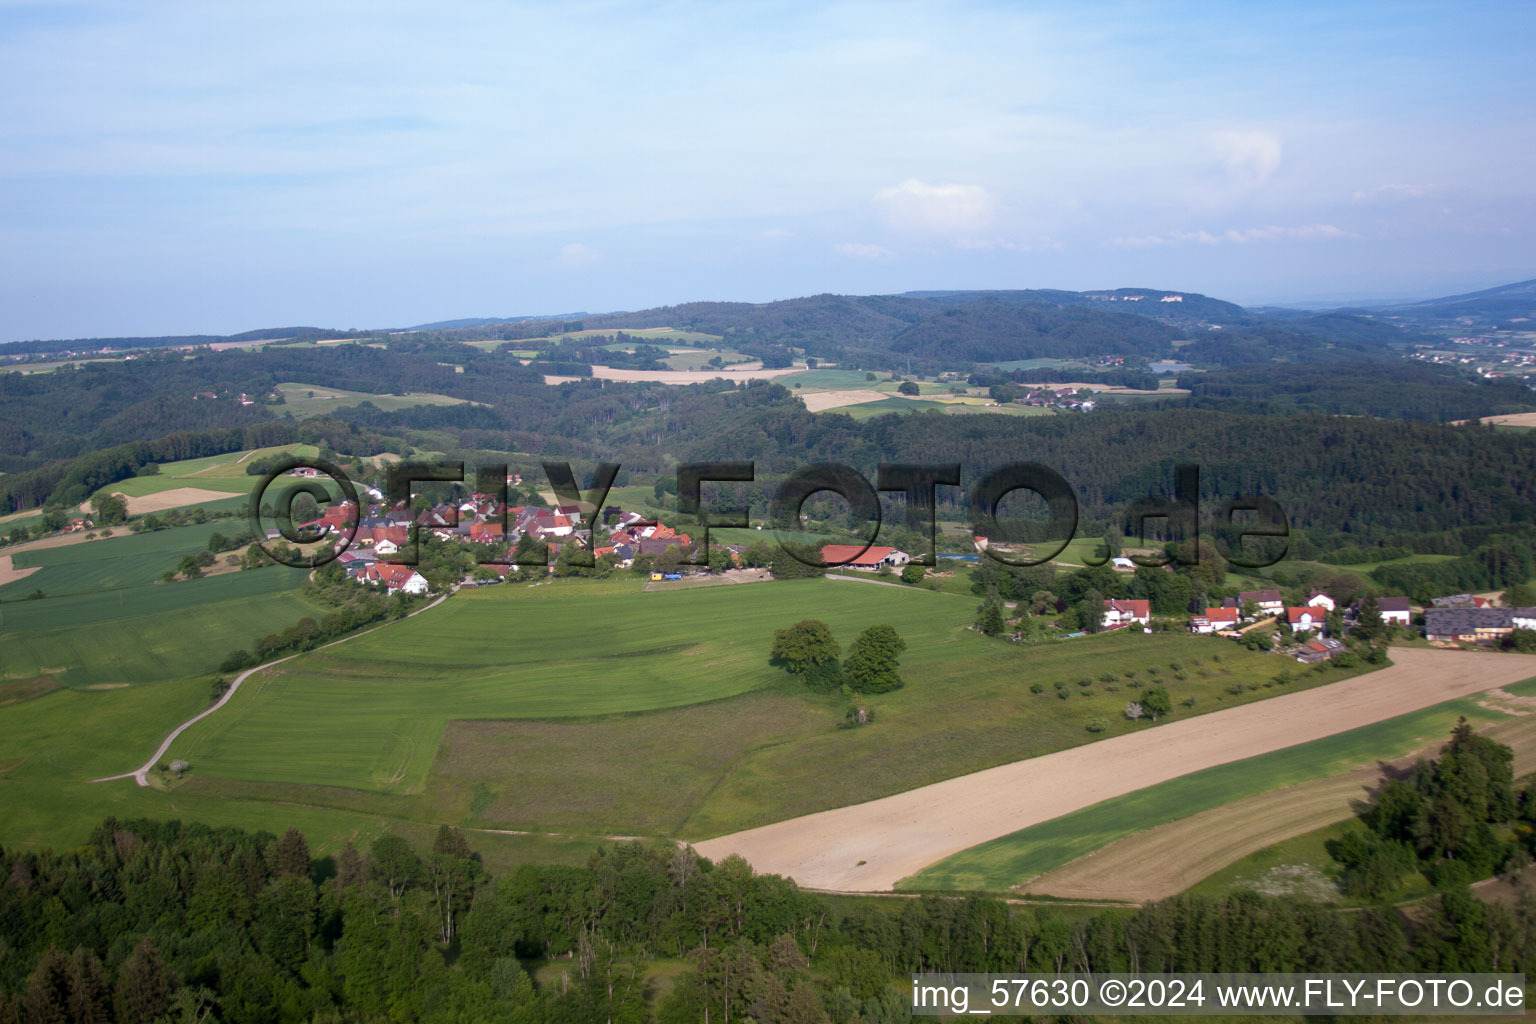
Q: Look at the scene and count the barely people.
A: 0